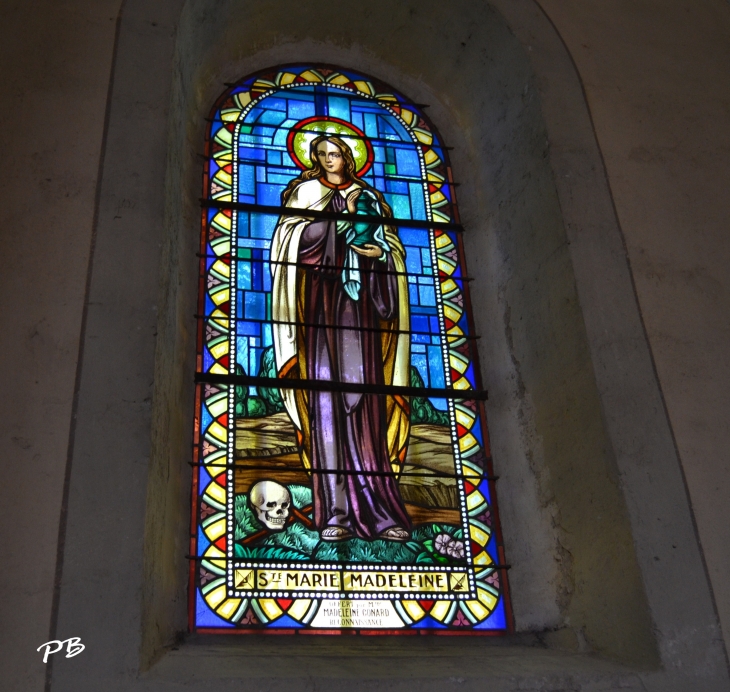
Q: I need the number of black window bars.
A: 9